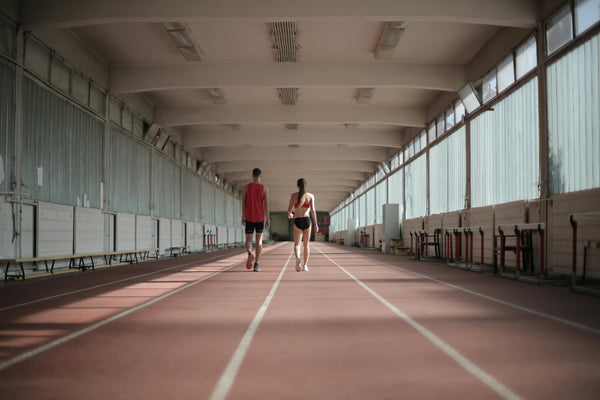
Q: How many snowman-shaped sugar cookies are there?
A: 0